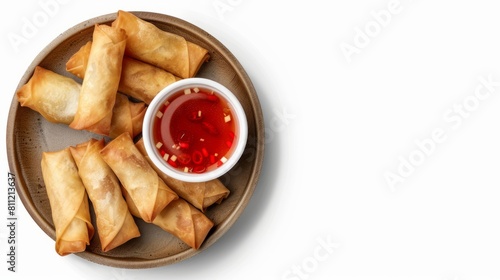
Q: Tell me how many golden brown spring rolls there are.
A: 9